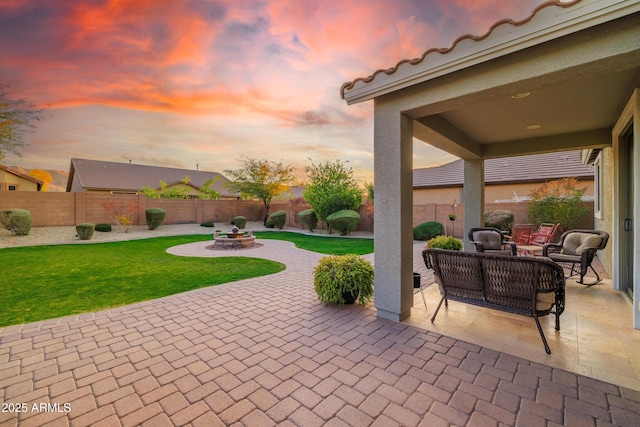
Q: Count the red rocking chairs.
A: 2